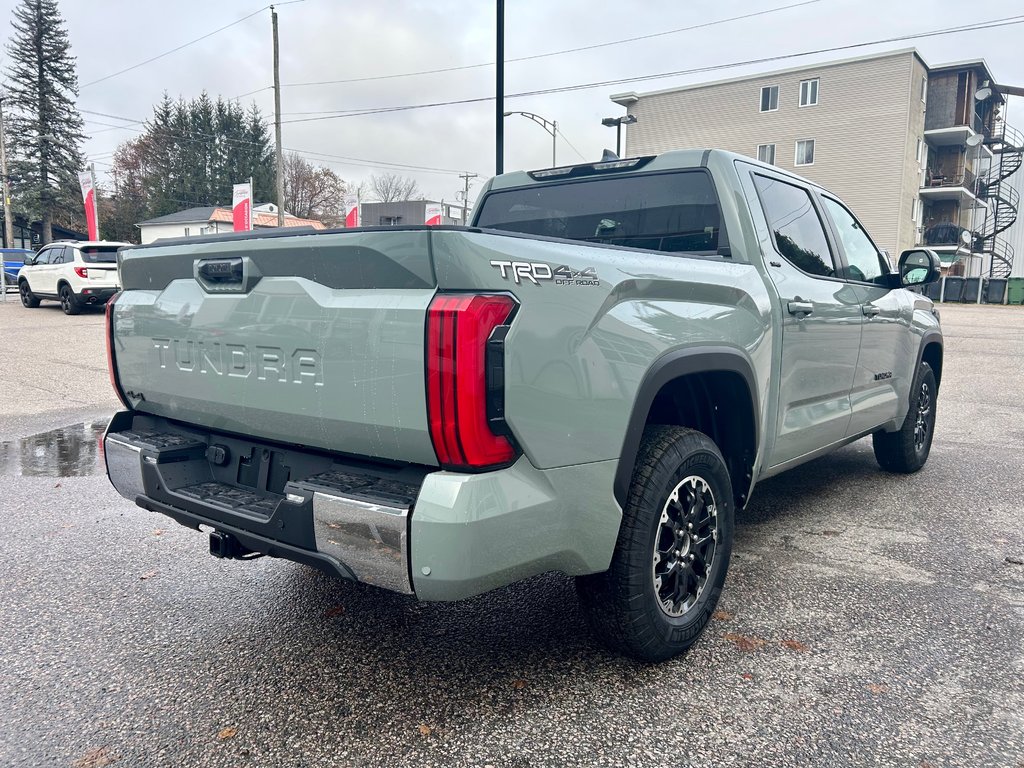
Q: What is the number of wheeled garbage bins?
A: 5